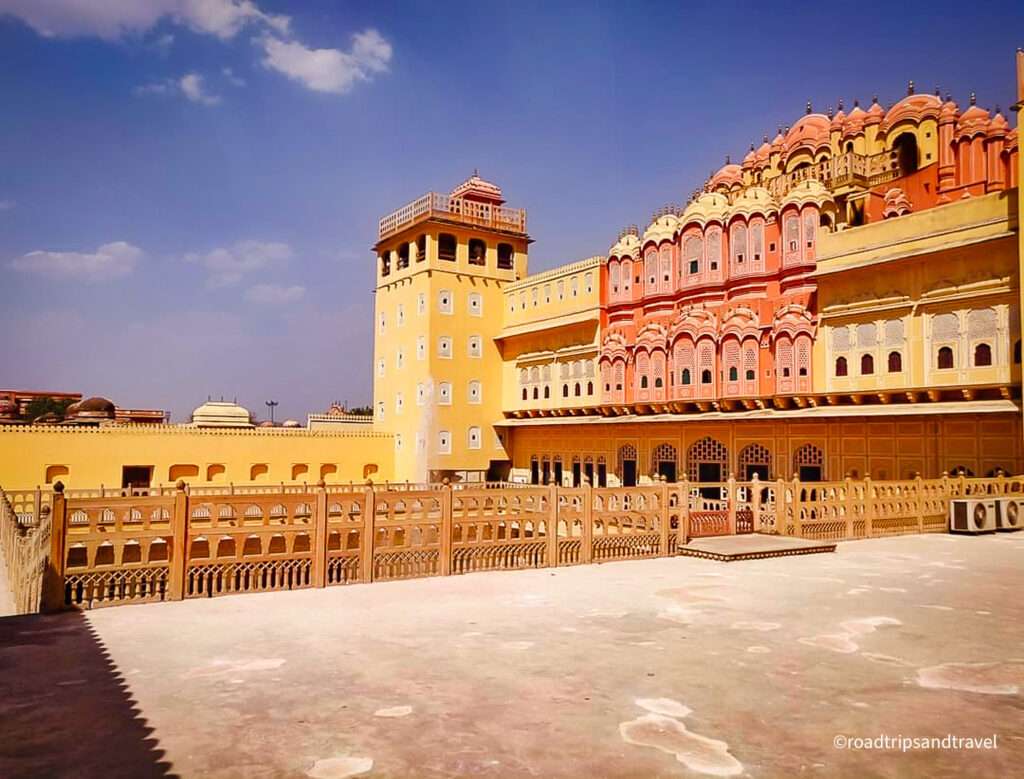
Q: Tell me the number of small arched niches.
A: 7